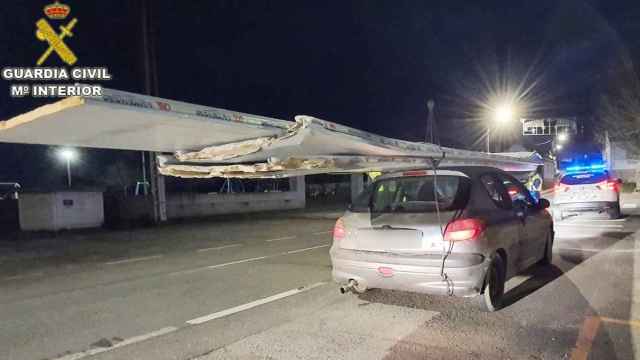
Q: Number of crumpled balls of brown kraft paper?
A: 0